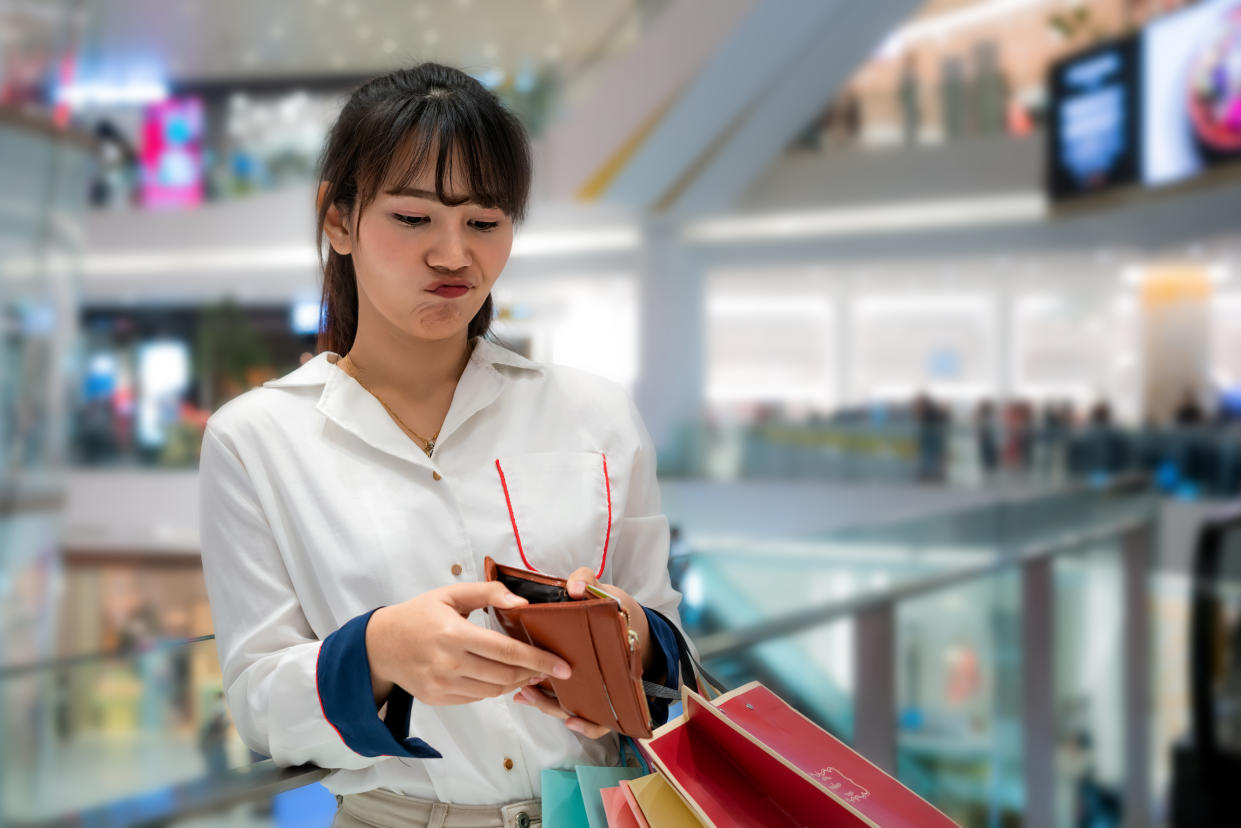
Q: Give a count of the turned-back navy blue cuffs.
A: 2